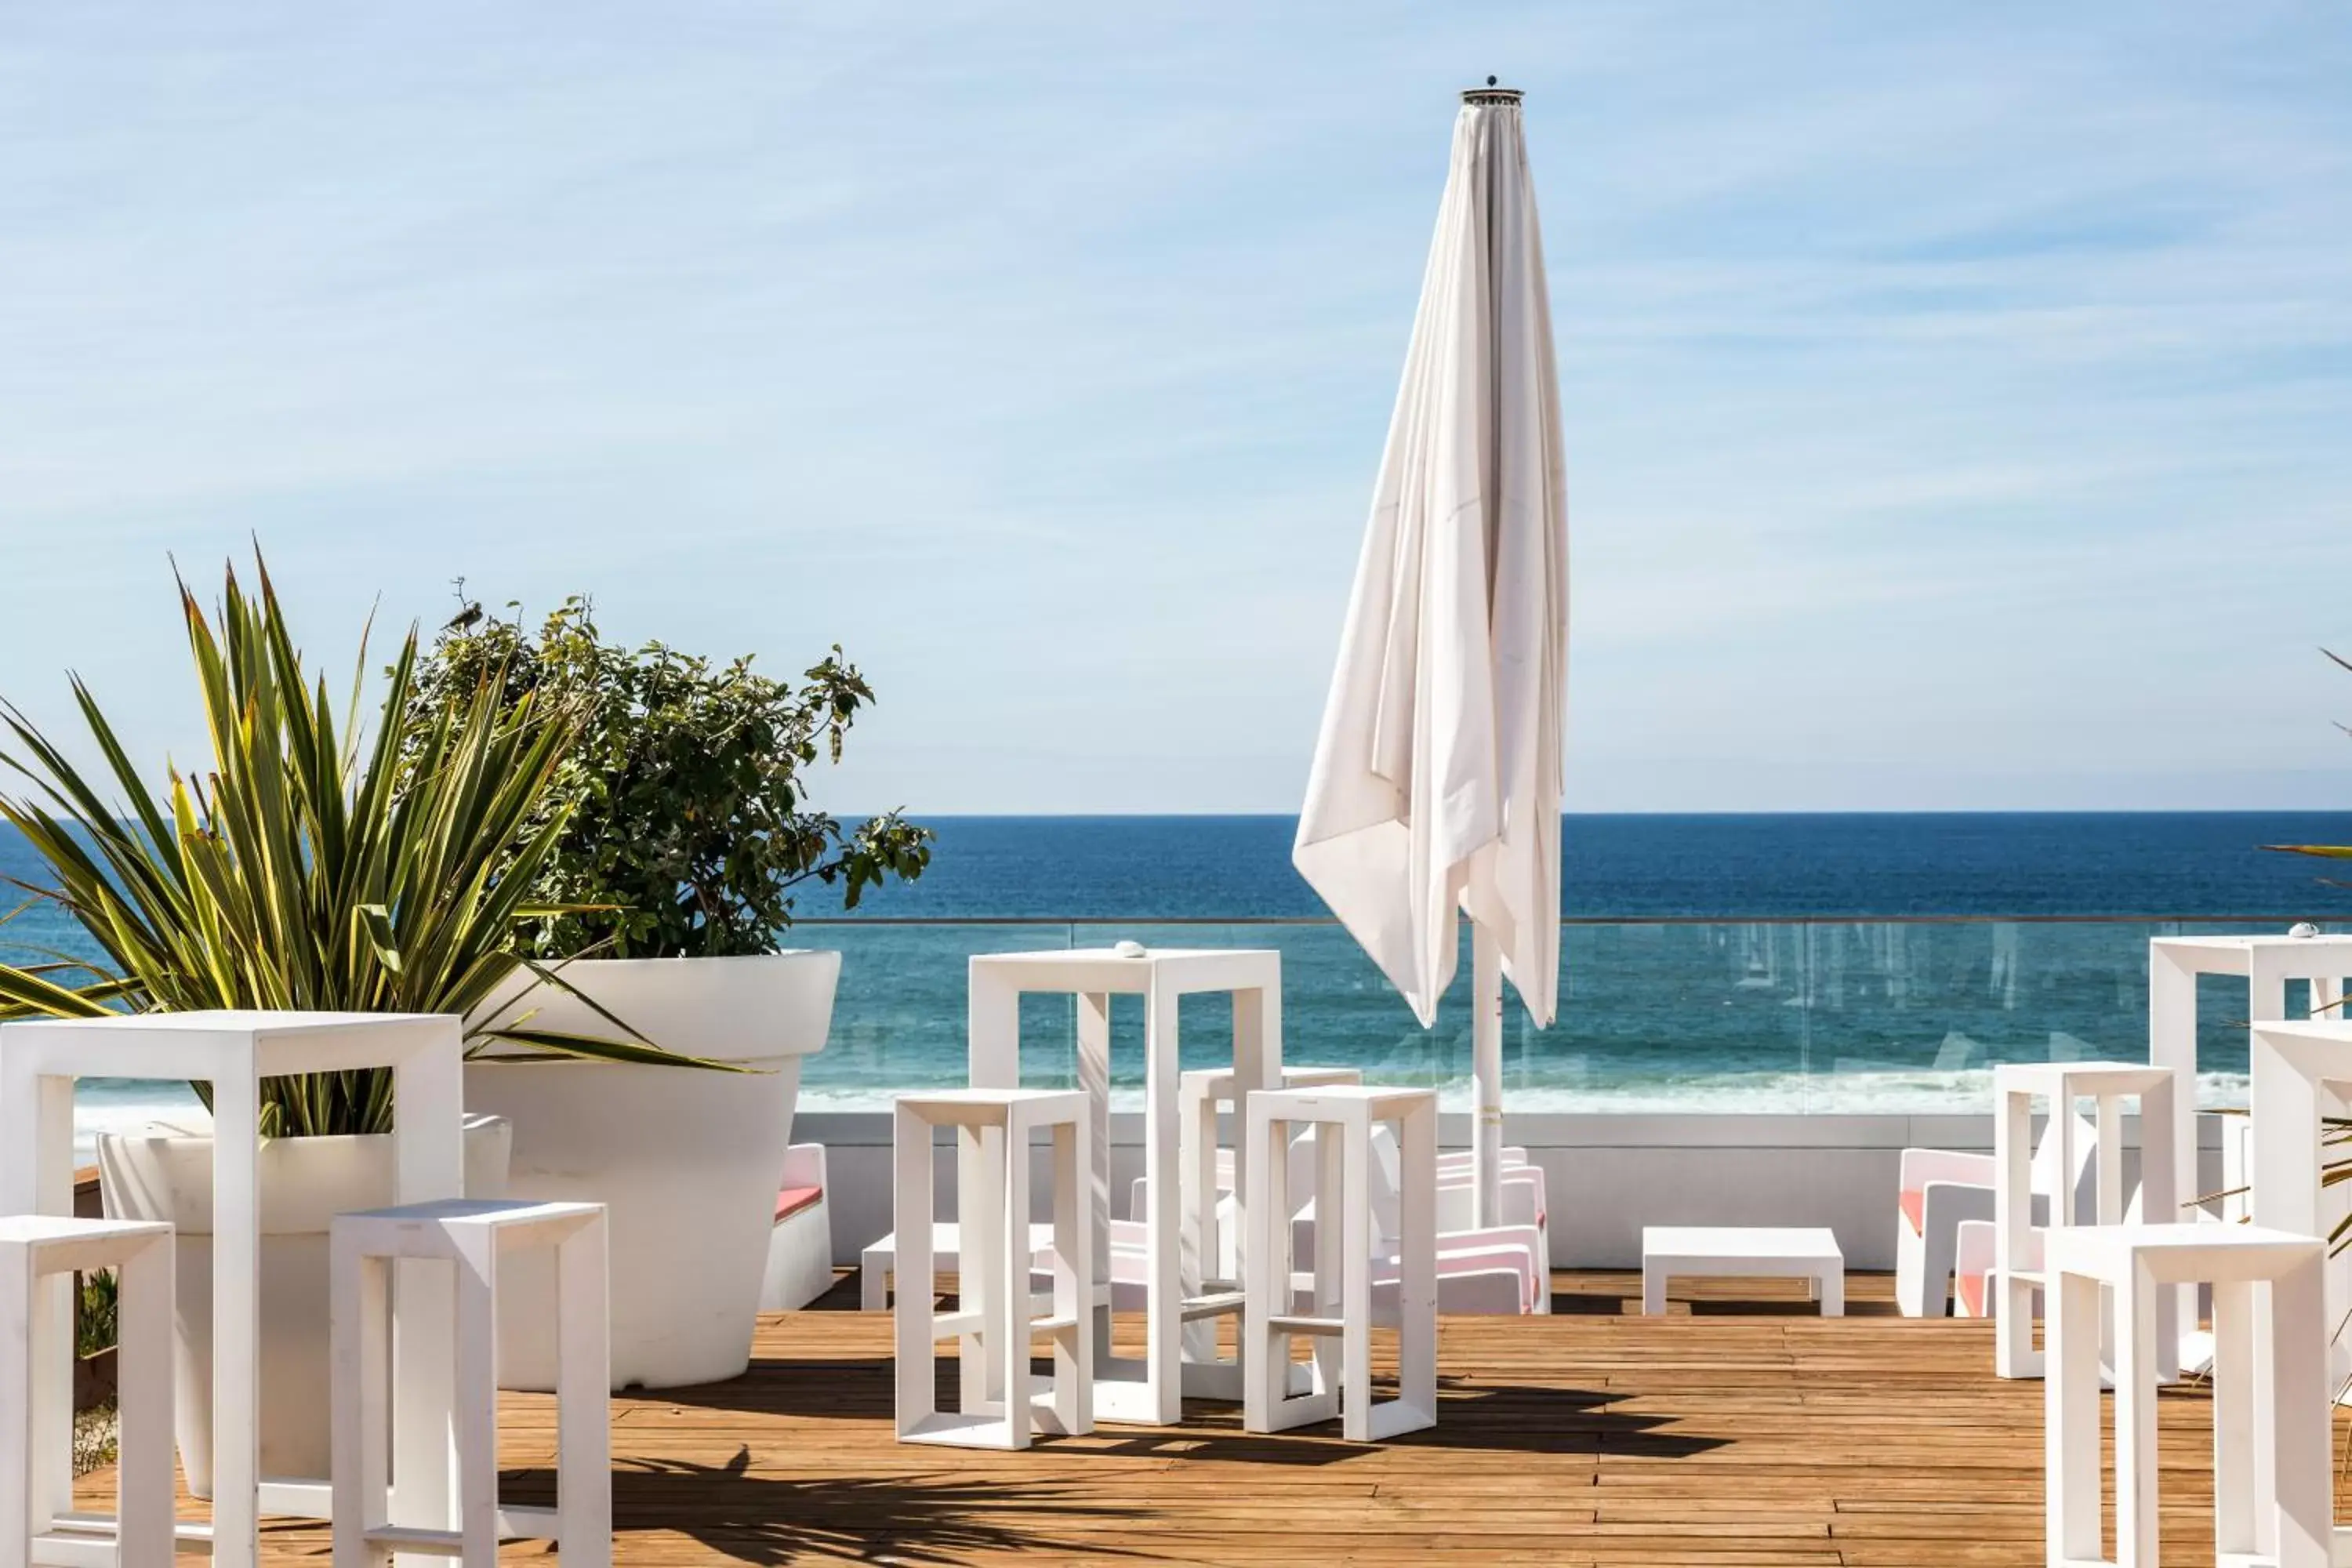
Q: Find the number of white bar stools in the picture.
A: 7